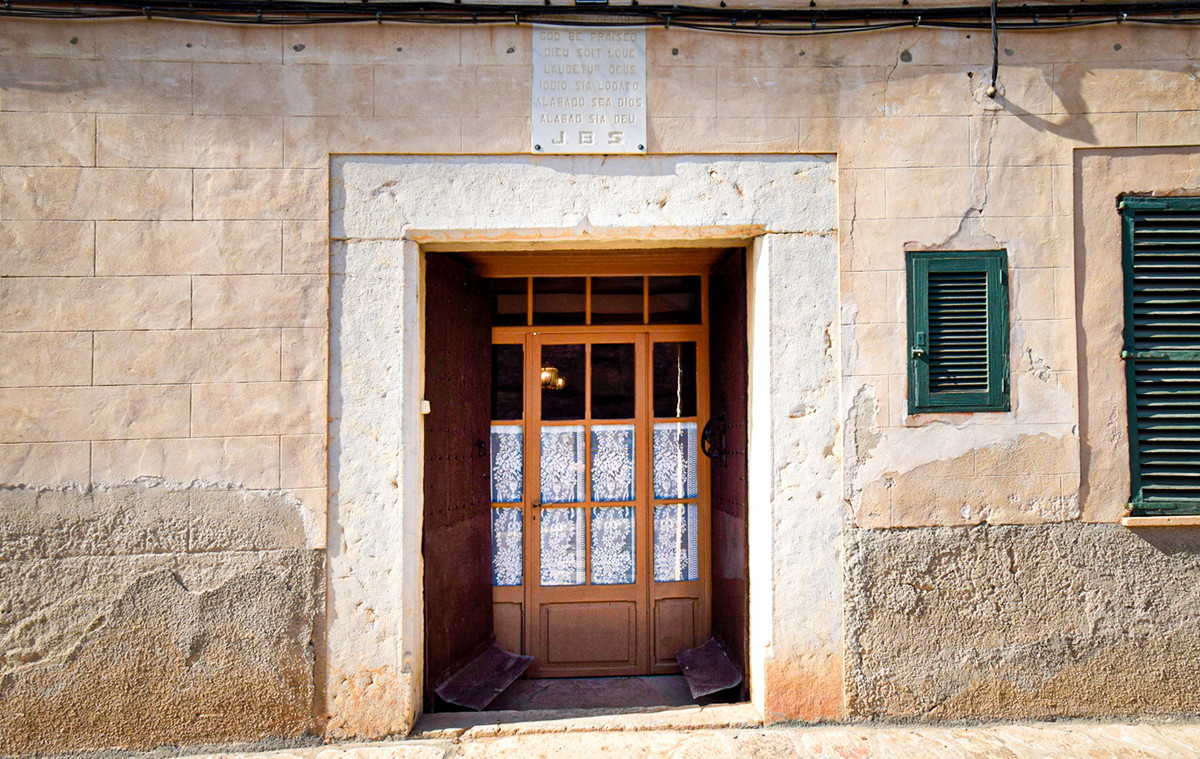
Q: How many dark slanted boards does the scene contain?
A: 2